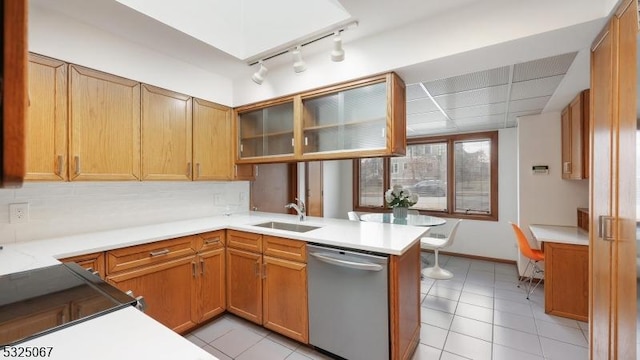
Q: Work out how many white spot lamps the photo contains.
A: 3